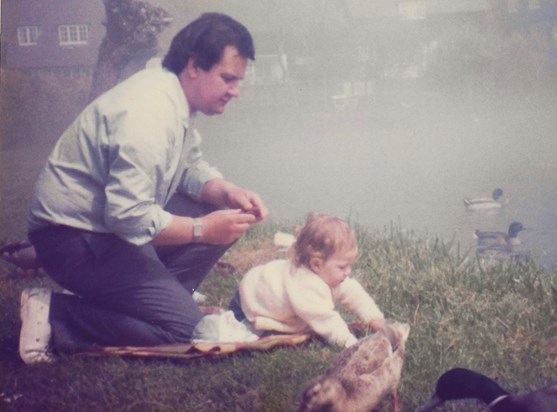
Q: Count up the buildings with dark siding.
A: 1